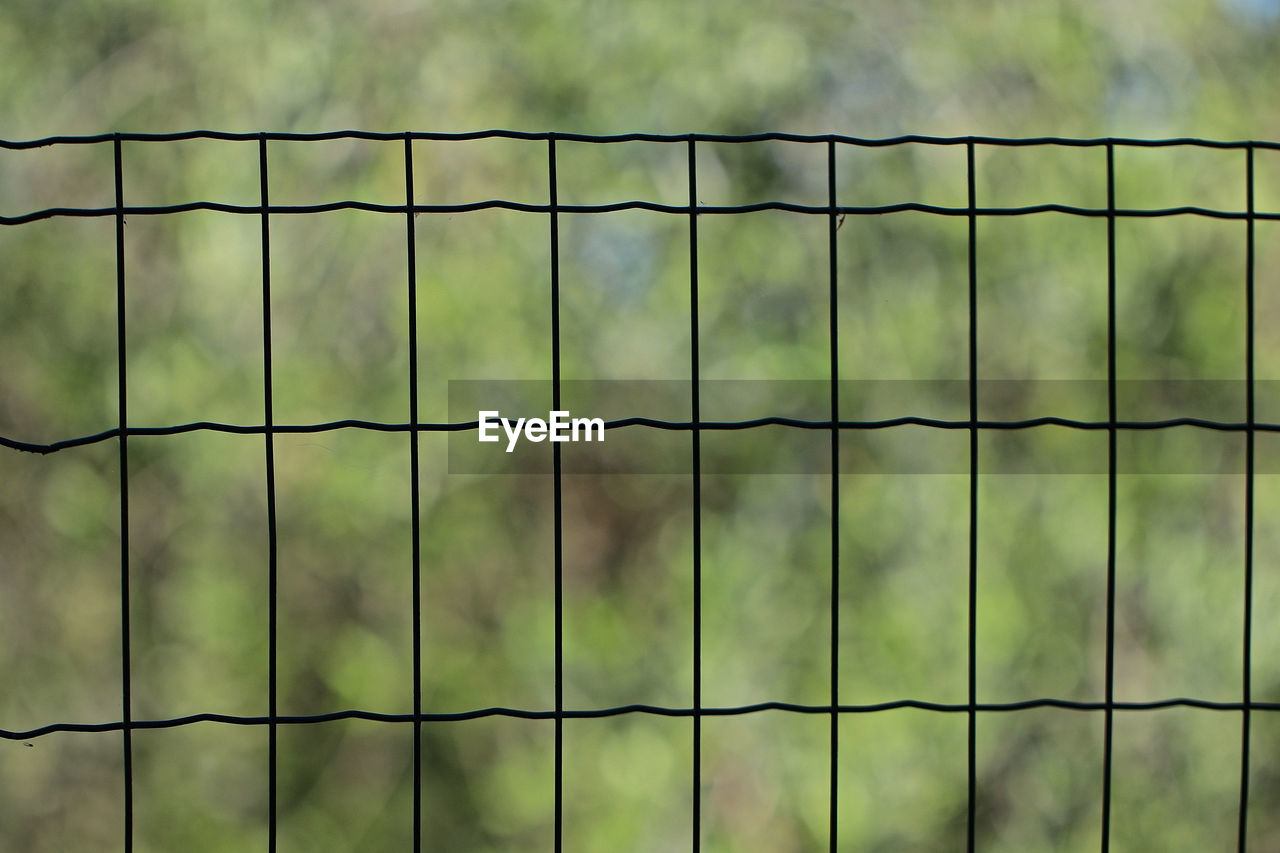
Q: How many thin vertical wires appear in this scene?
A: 9